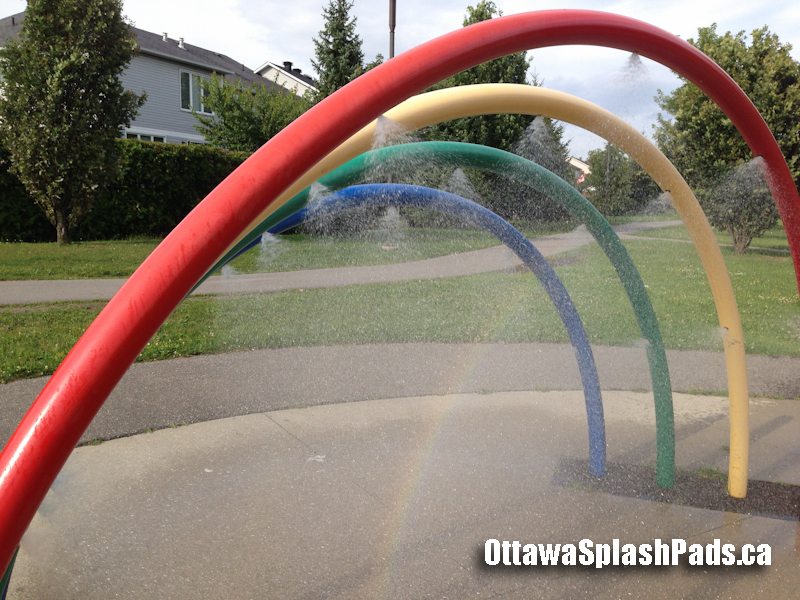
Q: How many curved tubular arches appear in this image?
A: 4